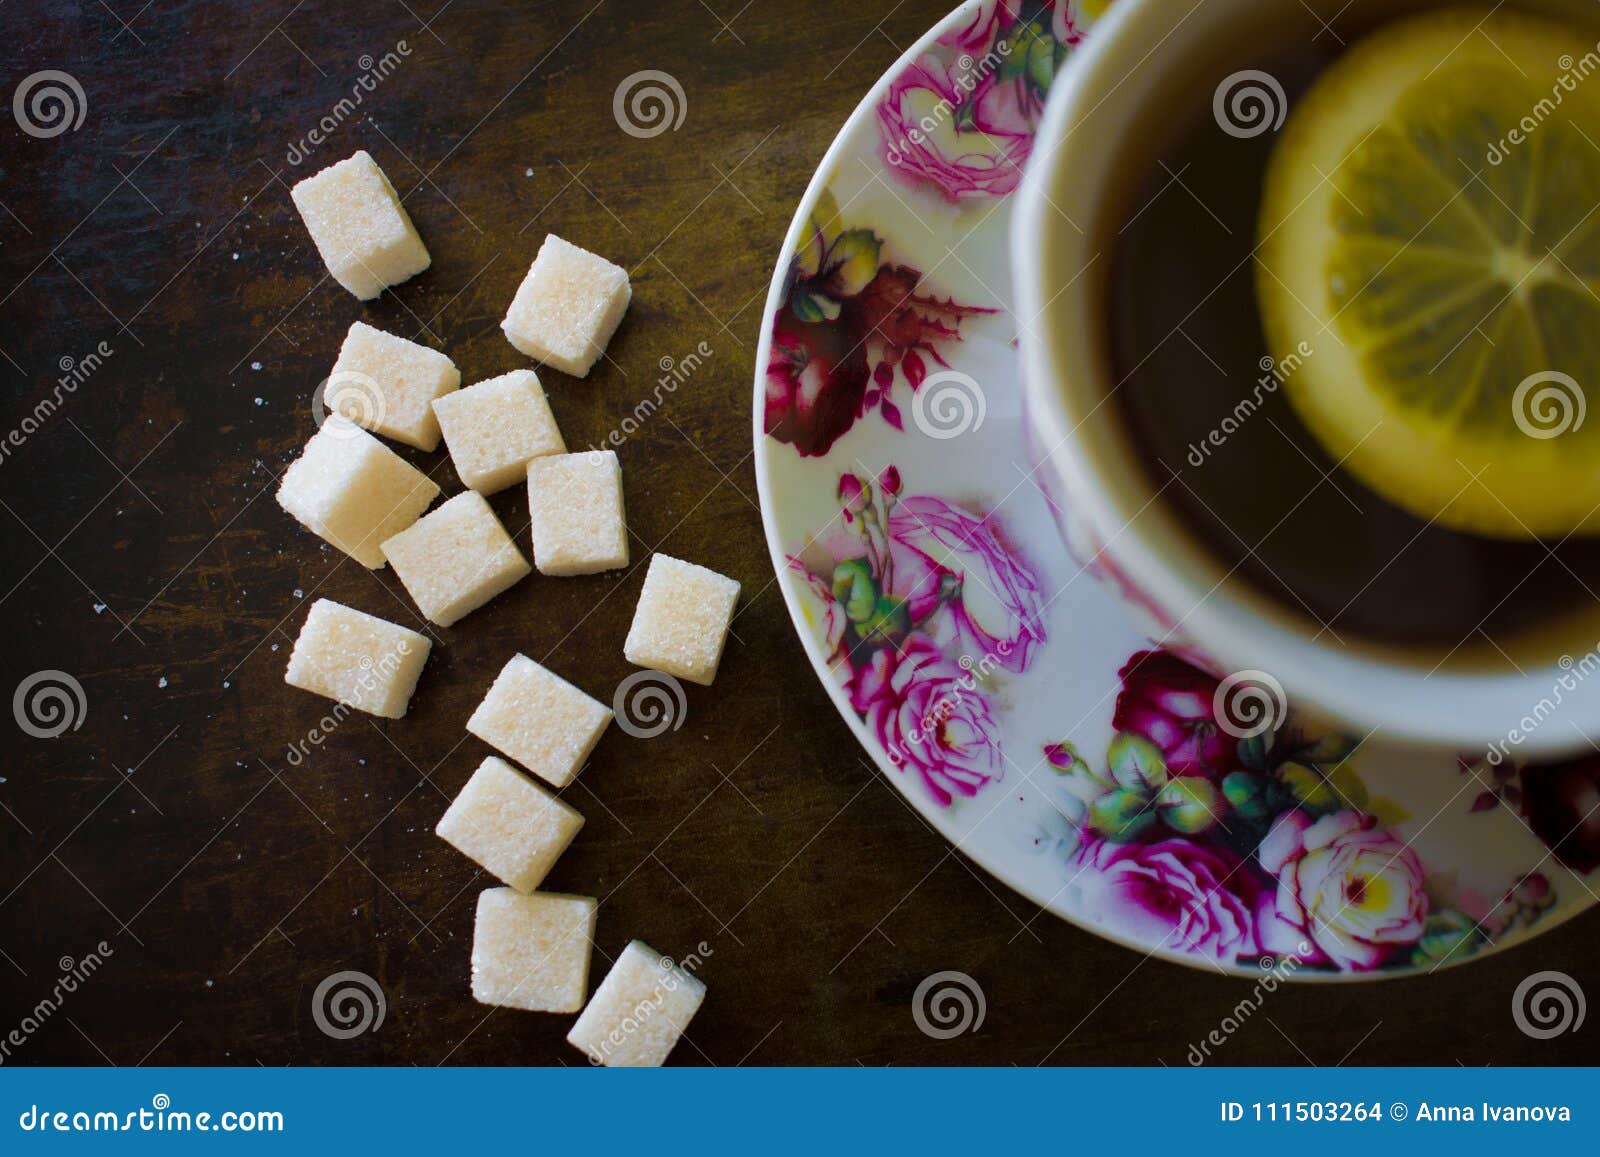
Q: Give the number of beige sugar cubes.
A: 13